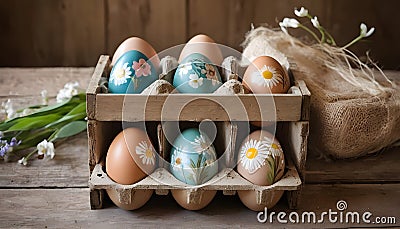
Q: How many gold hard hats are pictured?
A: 0